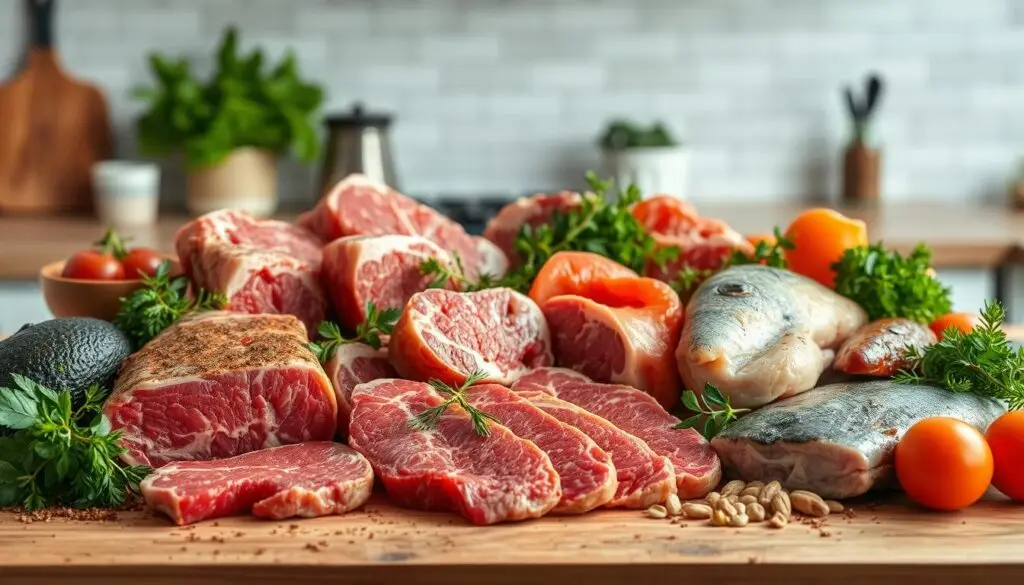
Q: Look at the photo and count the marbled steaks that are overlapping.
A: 4